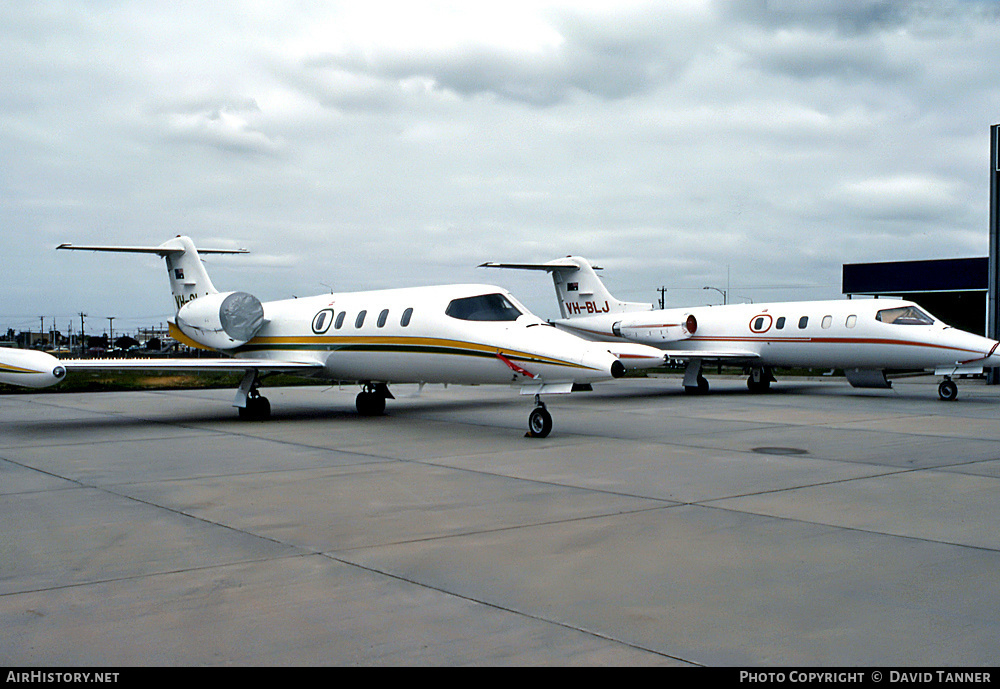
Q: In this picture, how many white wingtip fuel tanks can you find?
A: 2